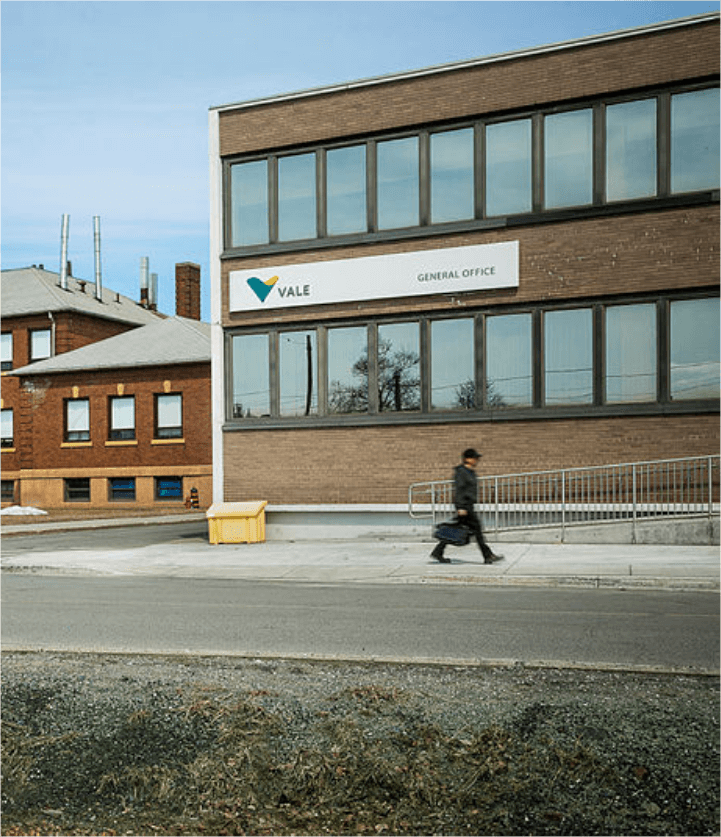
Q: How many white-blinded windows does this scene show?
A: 6